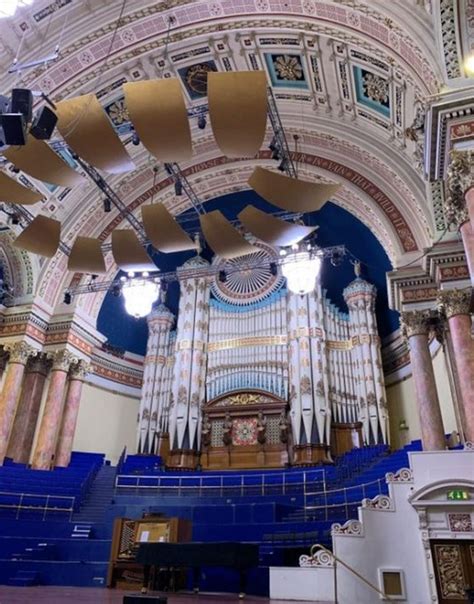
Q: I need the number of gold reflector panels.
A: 12